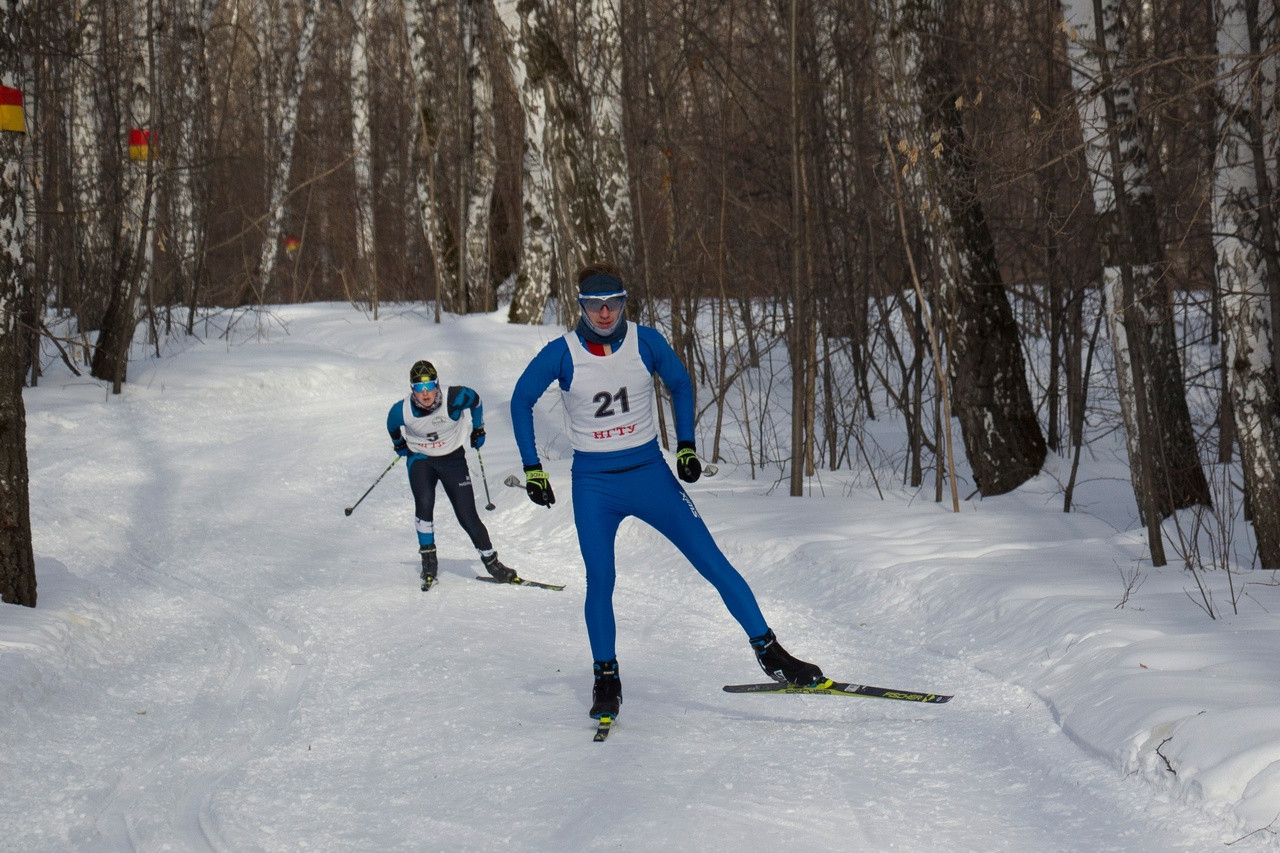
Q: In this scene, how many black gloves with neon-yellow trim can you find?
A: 2